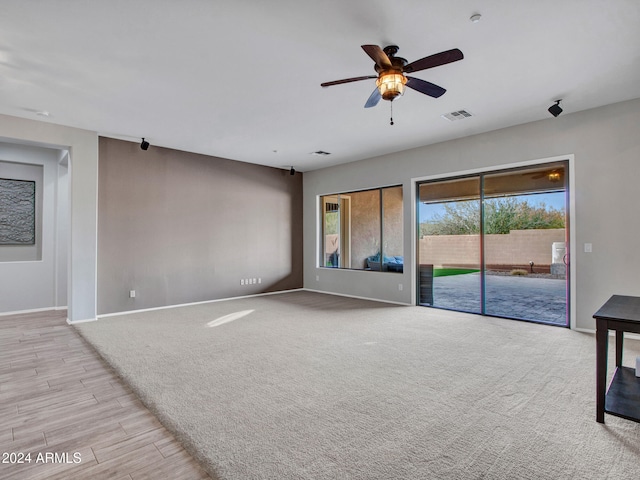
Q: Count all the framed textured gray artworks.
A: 1